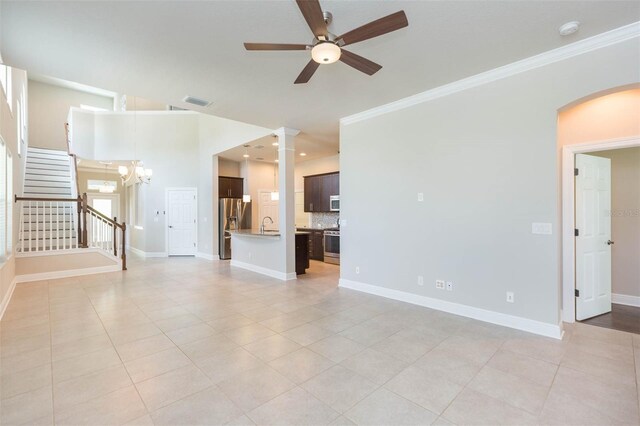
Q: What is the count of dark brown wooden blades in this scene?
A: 5